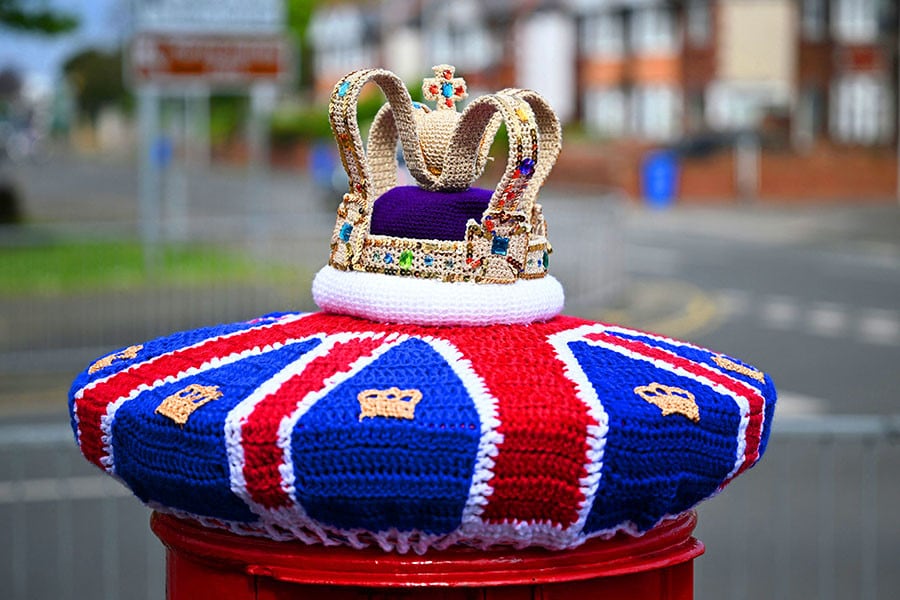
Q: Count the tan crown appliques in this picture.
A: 5